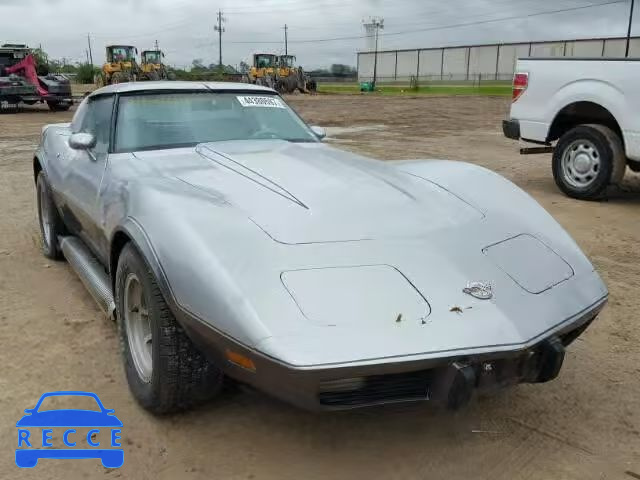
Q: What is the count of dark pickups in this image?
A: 0